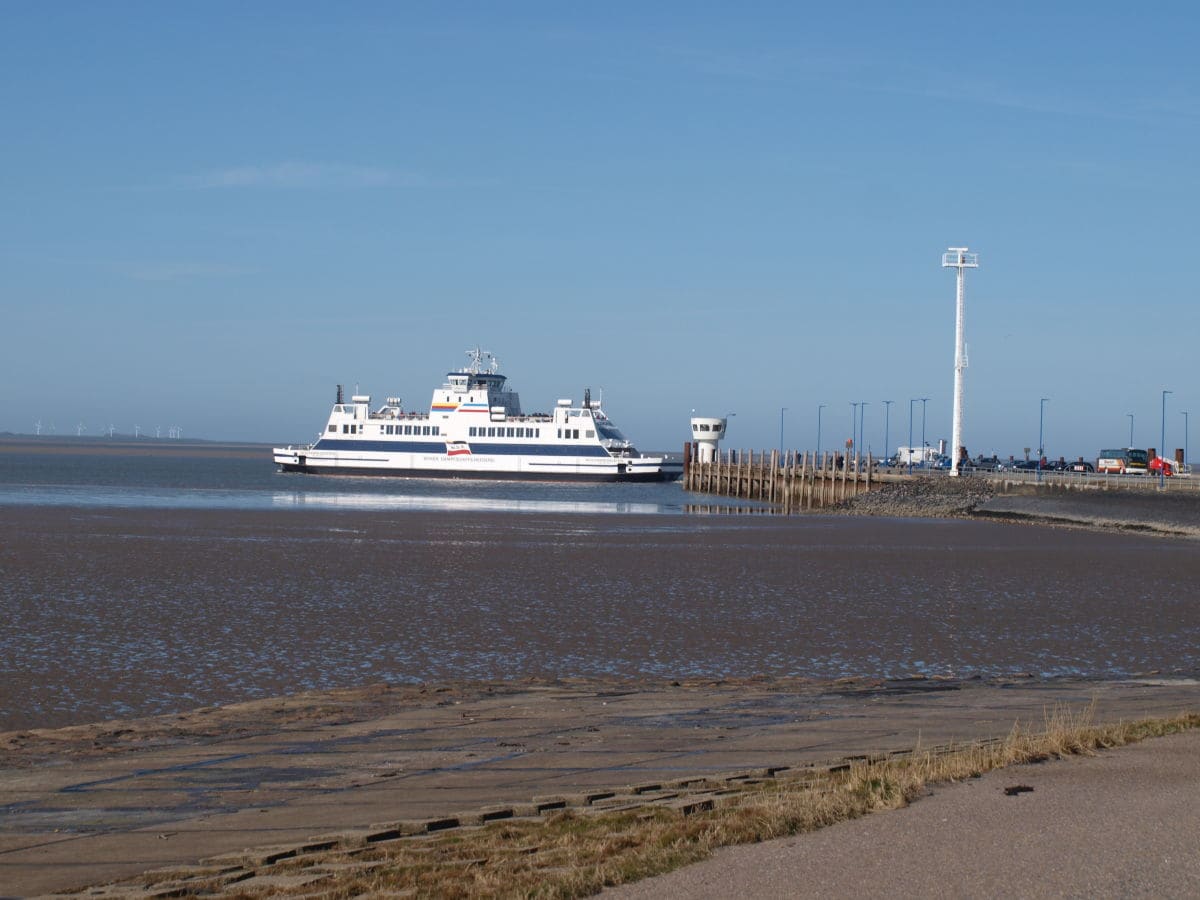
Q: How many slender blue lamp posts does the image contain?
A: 11